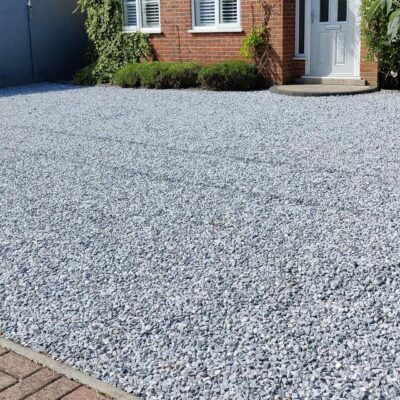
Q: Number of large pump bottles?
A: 0